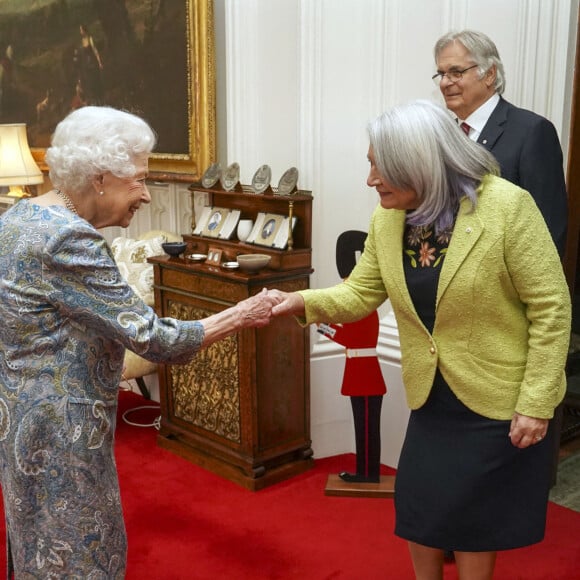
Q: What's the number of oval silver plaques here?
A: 4